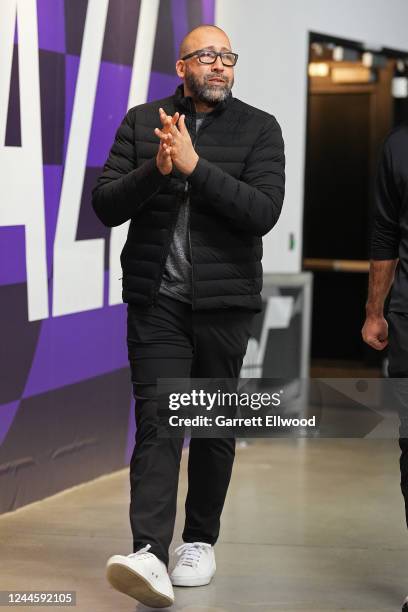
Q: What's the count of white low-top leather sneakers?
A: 2